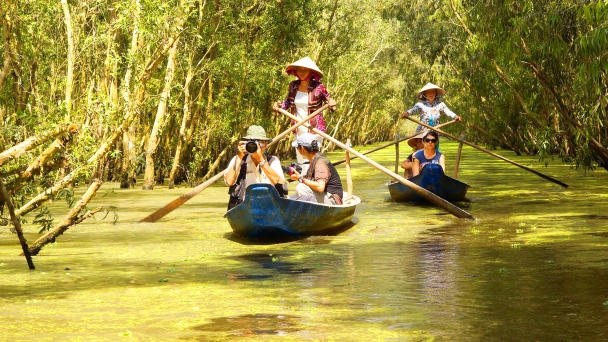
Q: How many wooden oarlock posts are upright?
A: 3